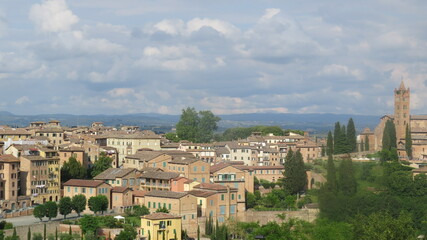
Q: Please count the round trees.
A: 6